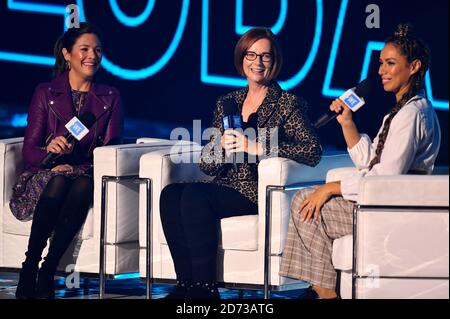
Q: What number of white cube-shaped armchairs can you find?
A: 3